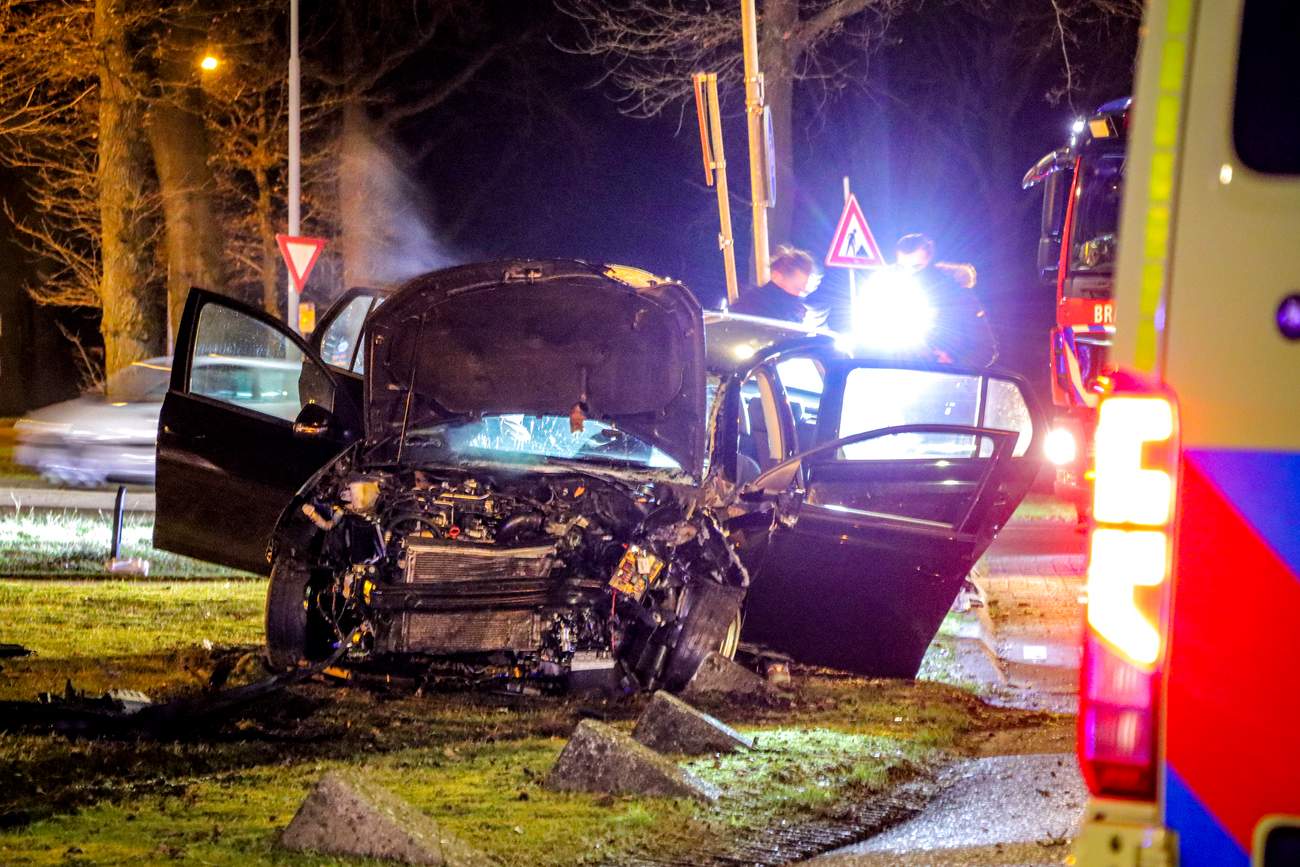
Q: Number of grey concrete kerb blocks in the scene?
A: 4